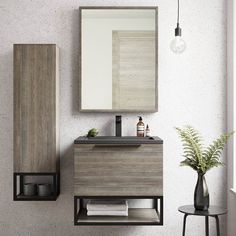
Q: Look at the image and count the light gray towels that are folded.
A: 2